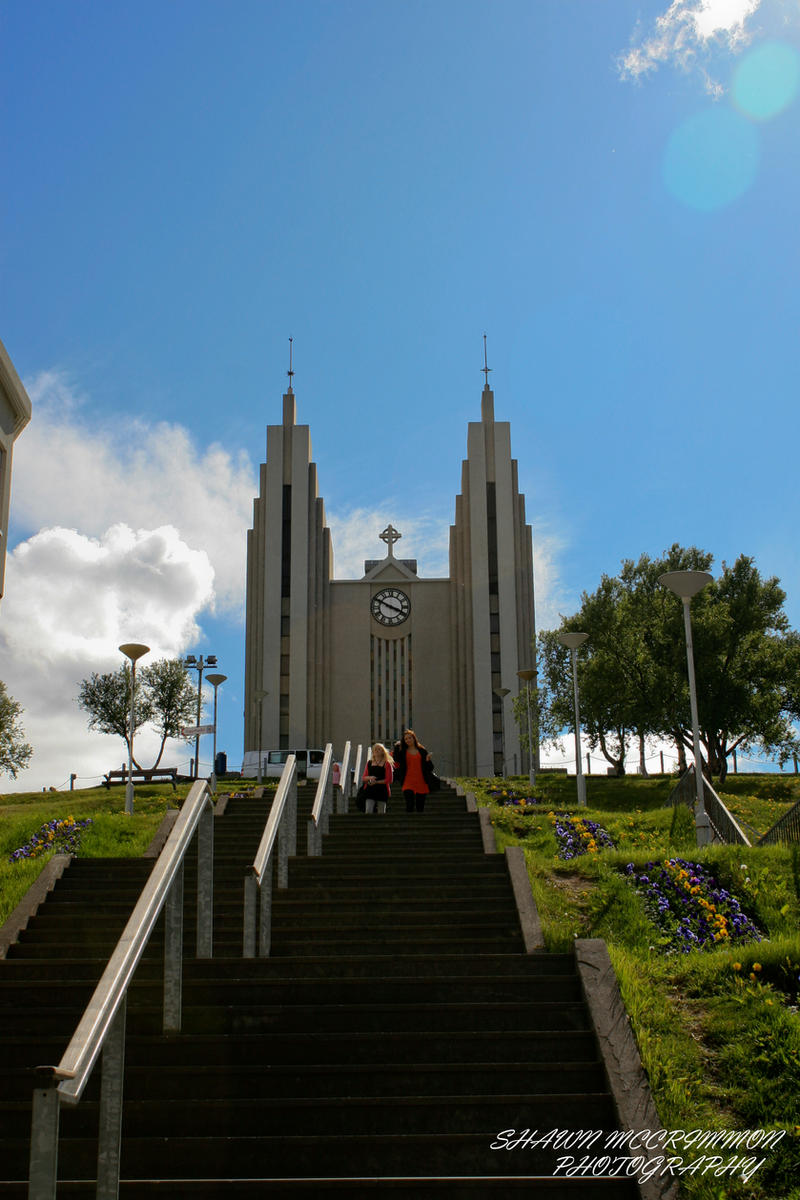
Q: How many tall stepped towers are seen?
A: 2